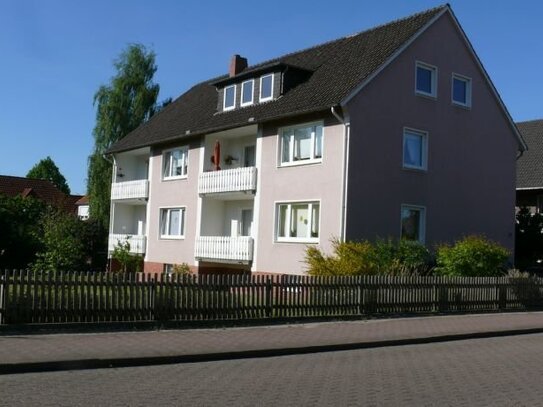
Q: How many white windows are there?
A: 11